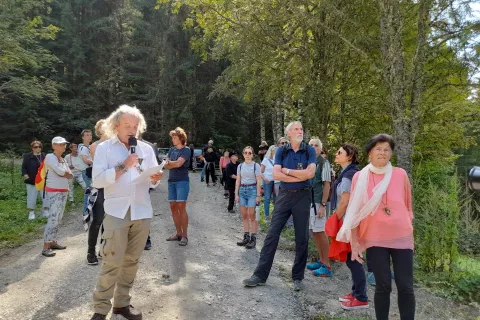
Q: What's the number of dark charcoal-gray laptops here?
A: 0